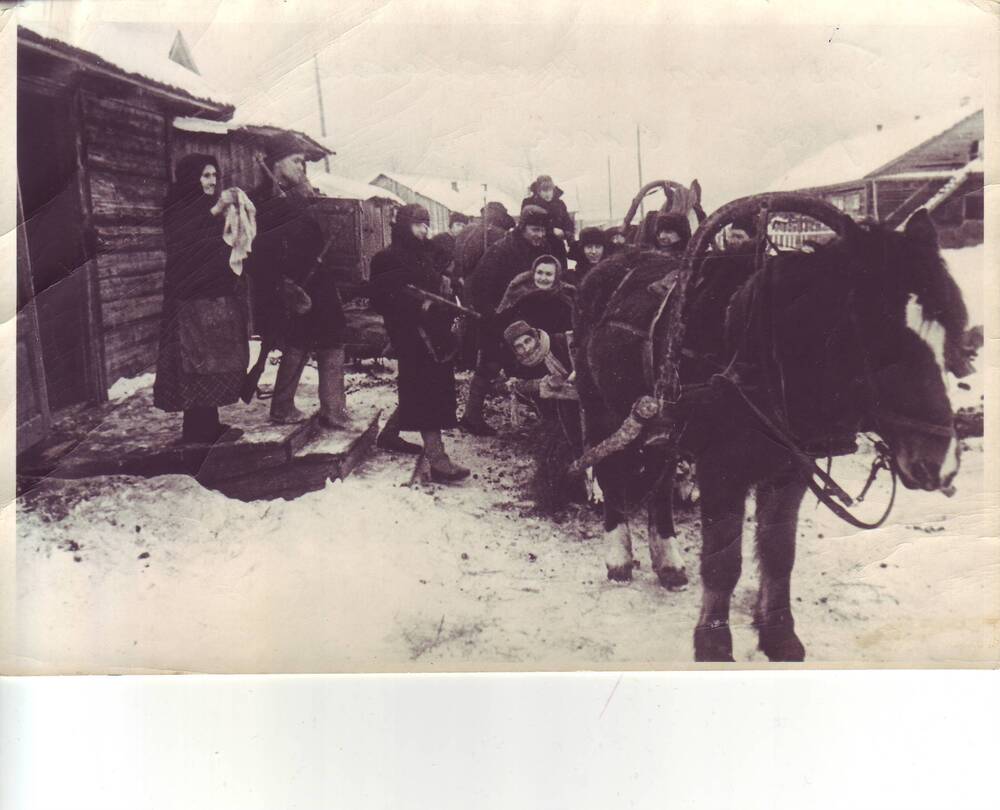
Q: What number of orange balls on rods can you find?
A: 0